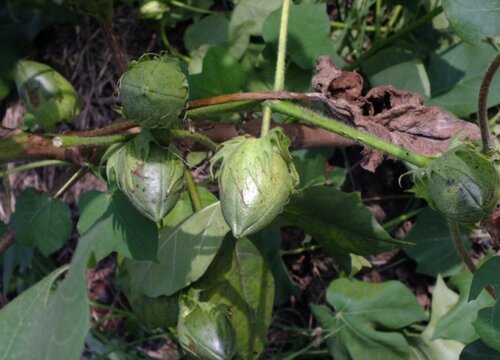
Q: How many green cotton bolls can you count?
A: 6